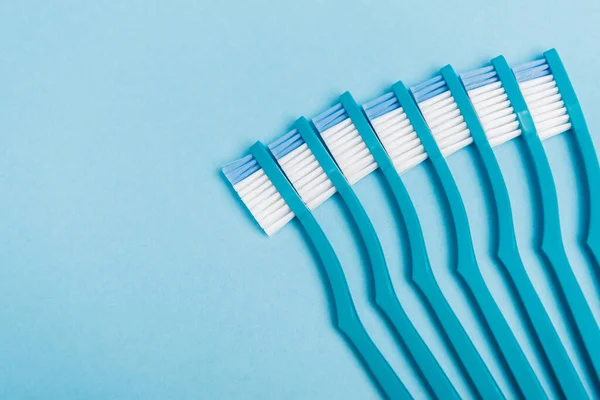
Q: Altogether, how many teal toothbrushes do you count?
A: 7